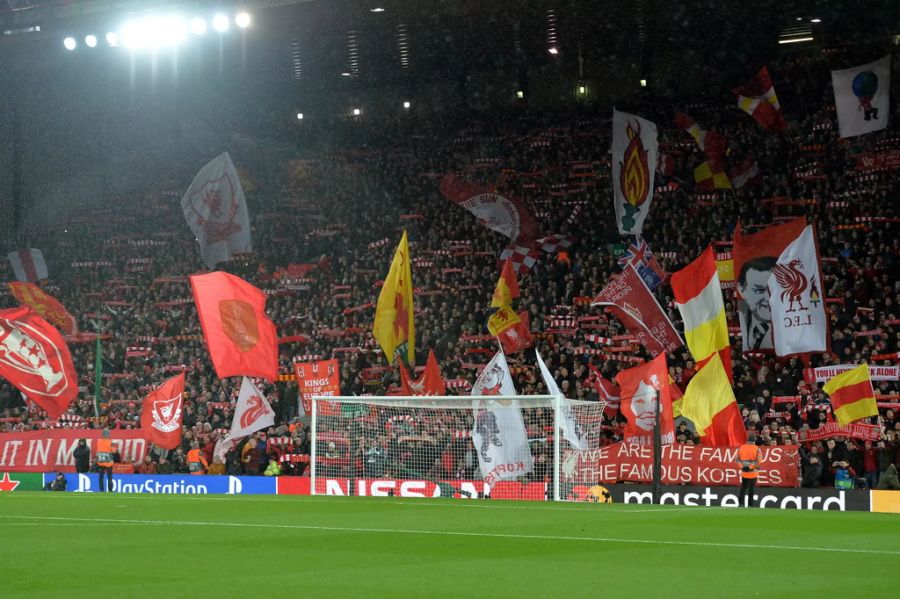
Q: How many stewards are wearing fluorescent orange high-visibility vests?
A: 3